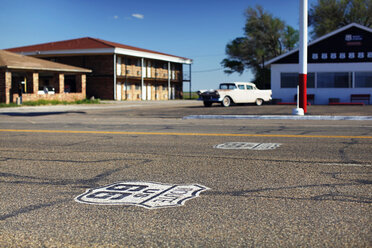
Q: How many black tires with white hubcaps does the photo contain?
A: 2